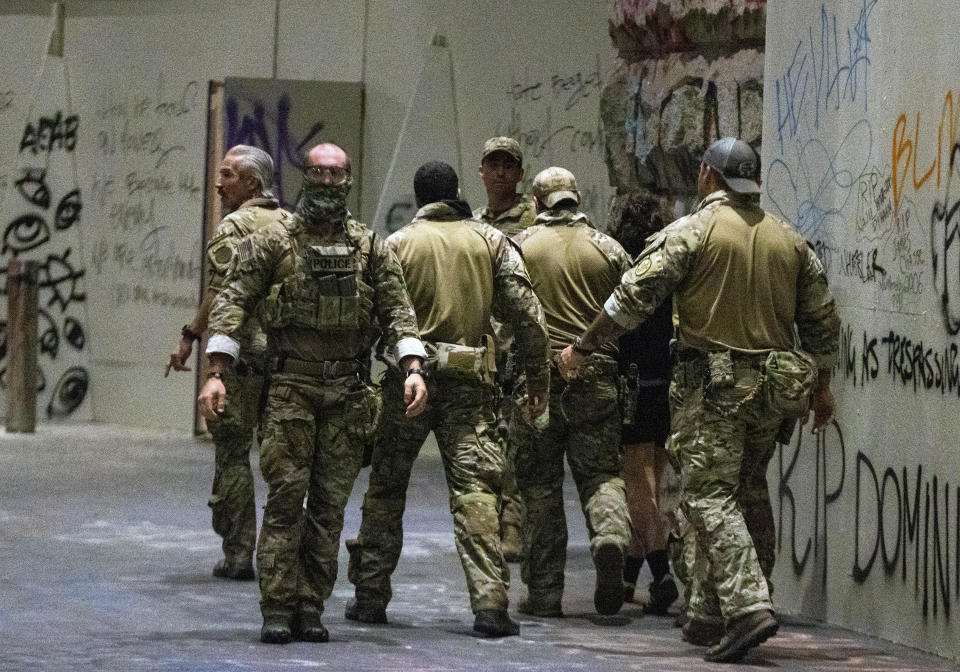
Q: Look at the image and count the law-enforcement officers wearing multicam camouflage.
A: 6